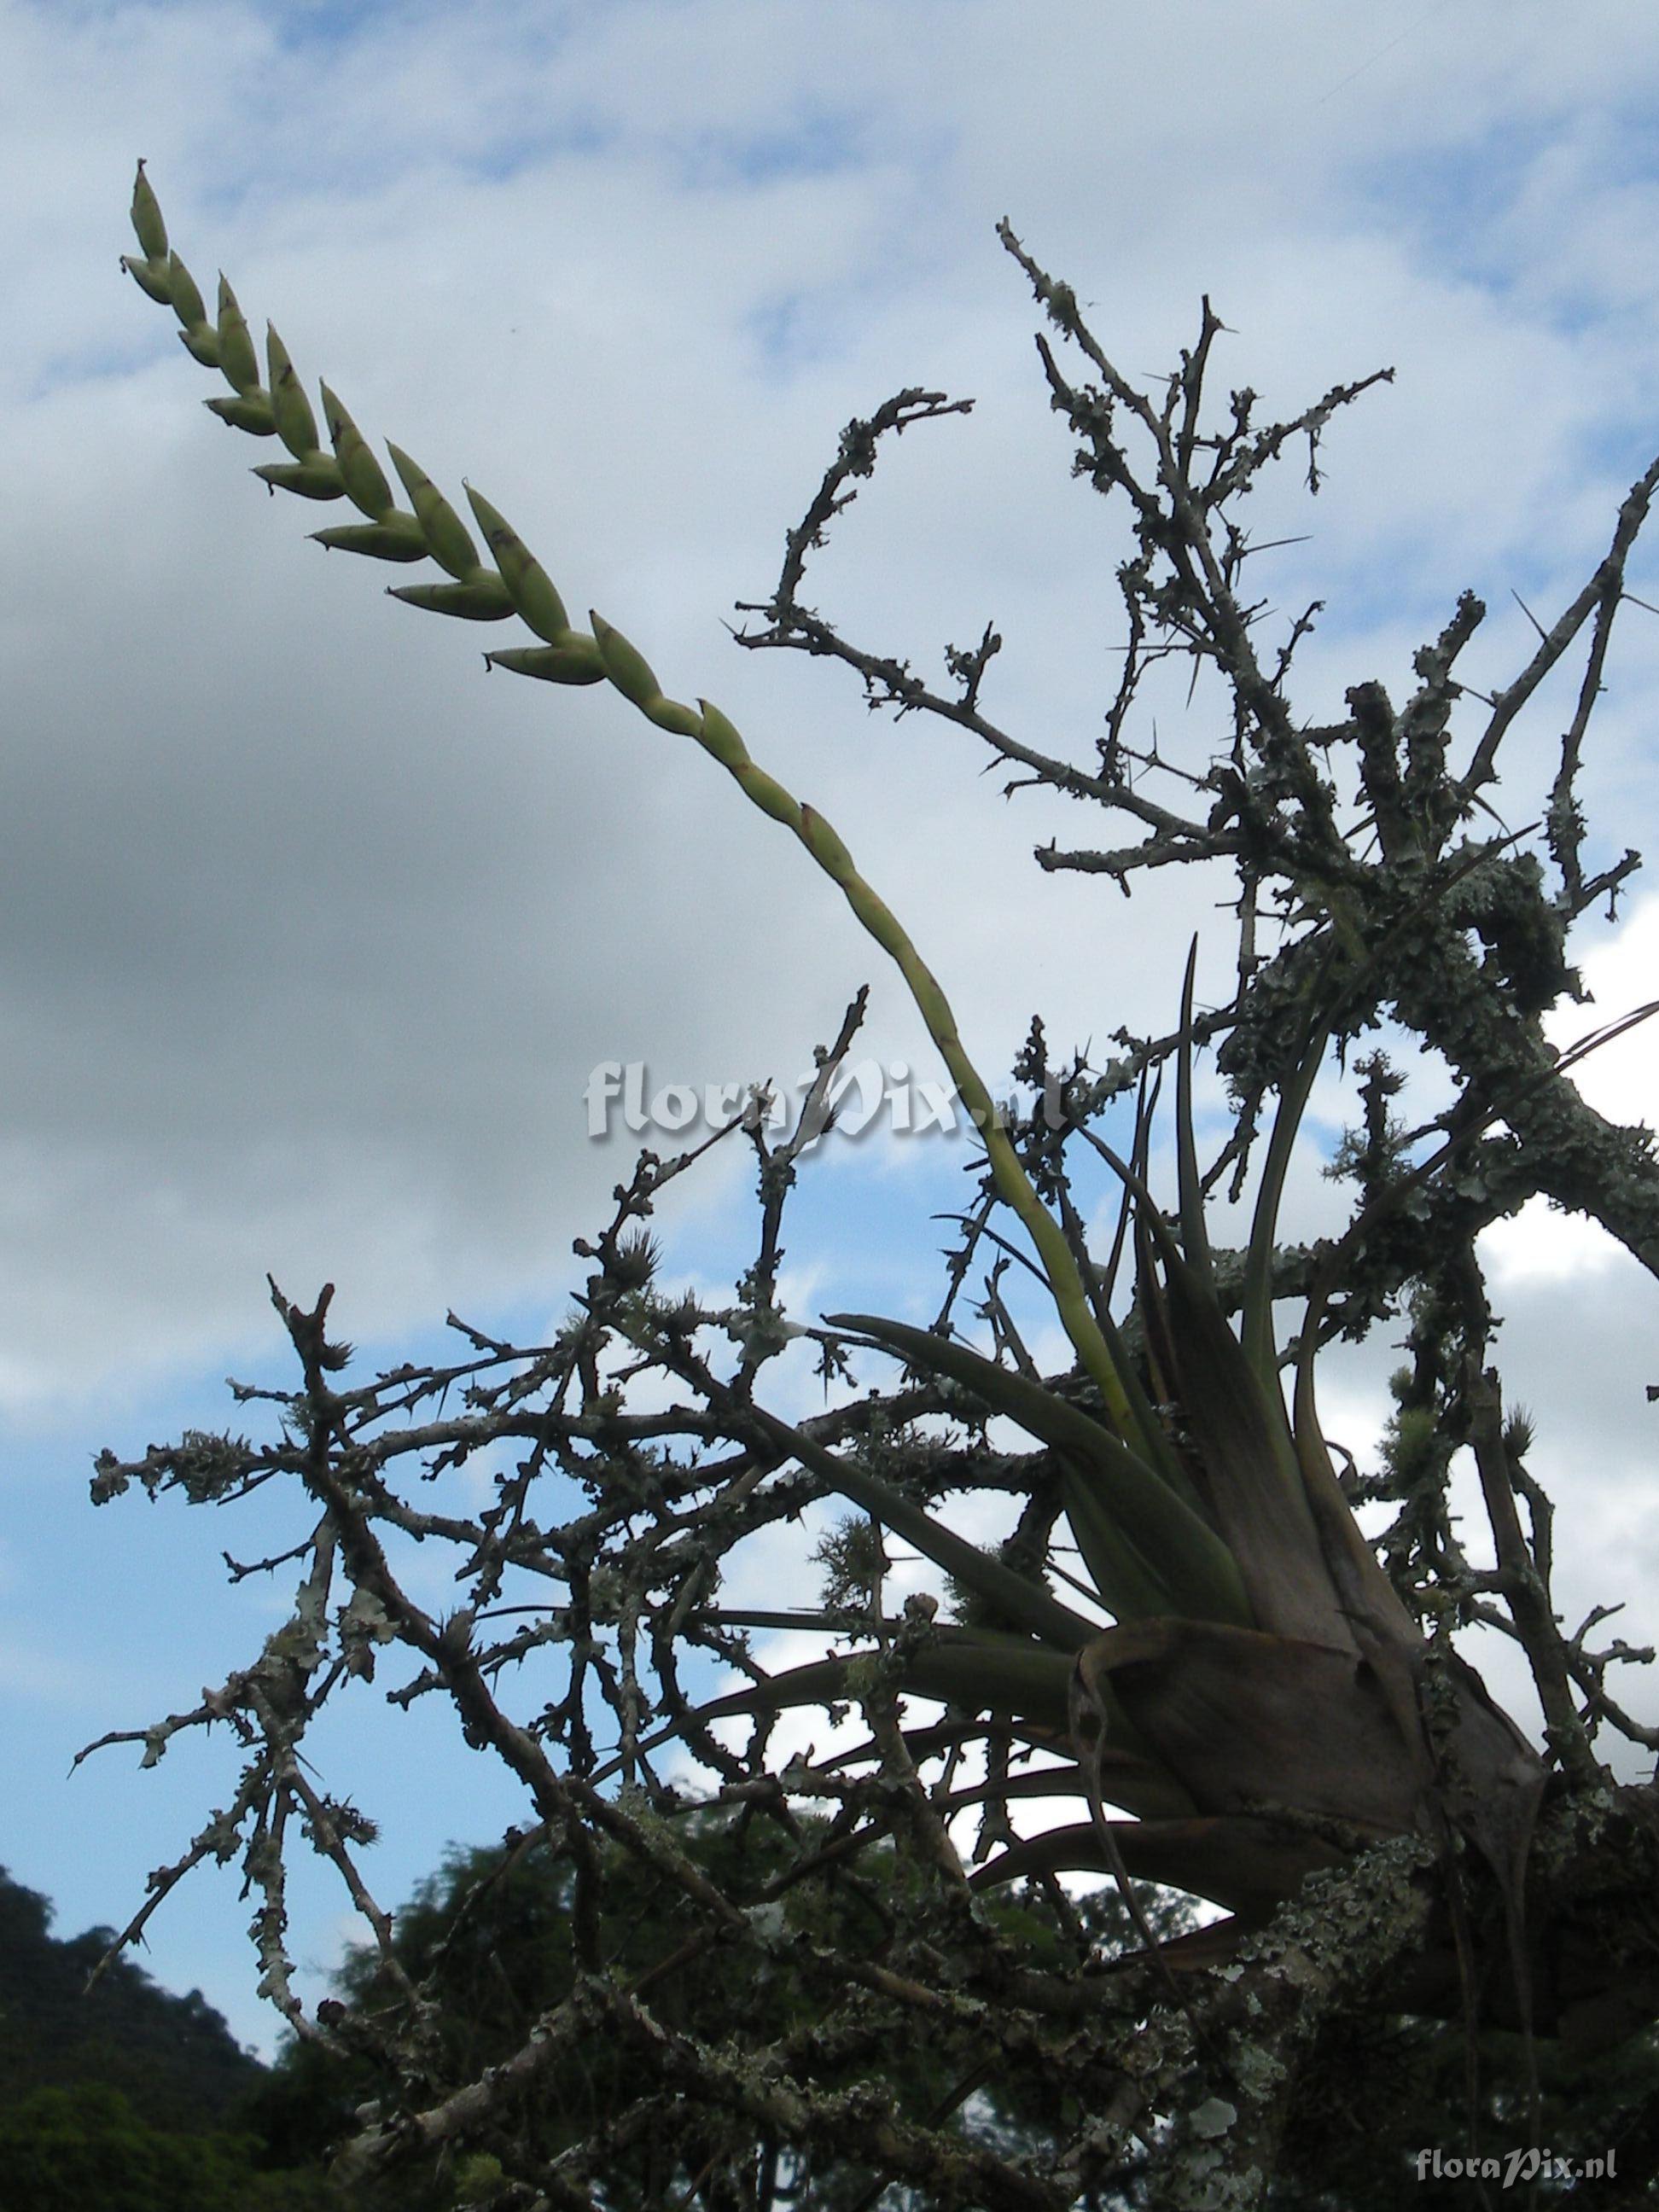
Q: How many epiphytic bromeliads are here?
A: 1